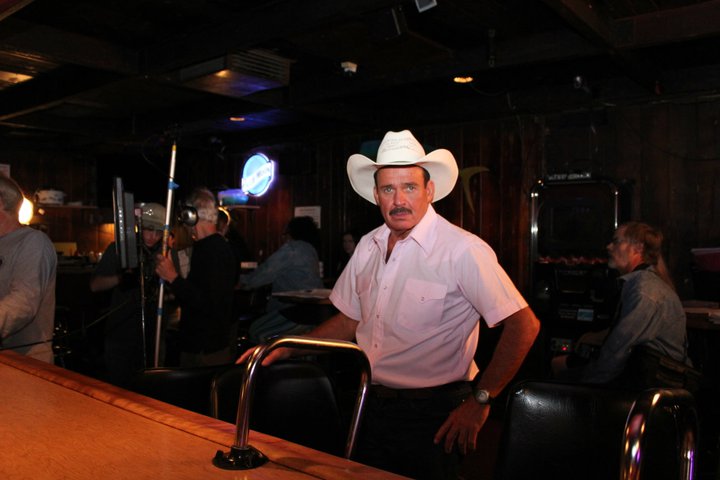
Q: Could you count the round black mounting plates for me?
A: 1